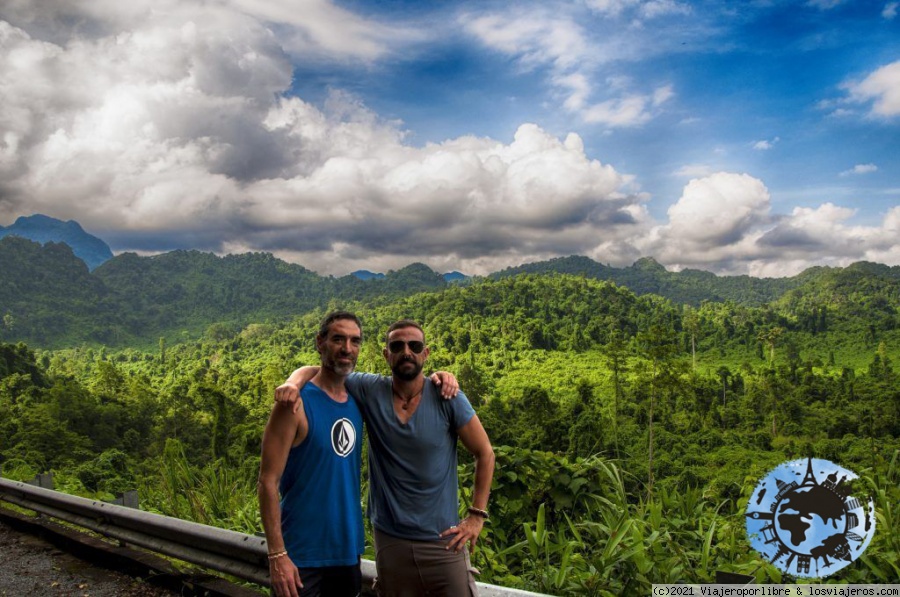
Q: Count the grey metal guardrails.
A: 1